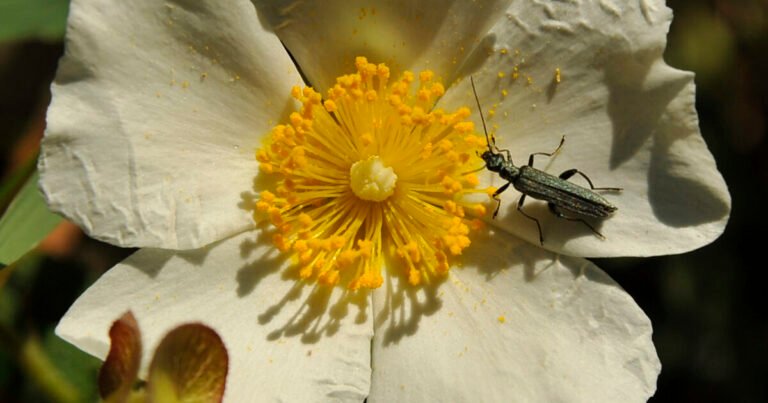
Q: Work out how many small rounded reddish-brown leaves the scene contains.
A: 2